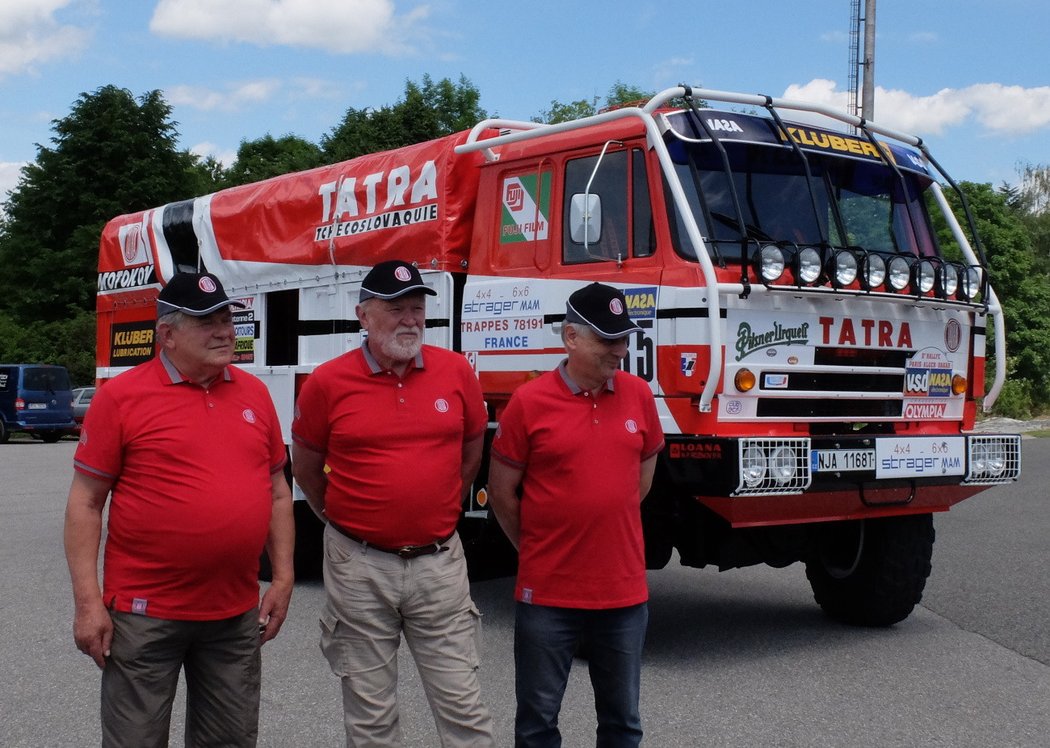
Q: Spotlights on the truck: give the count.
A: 8